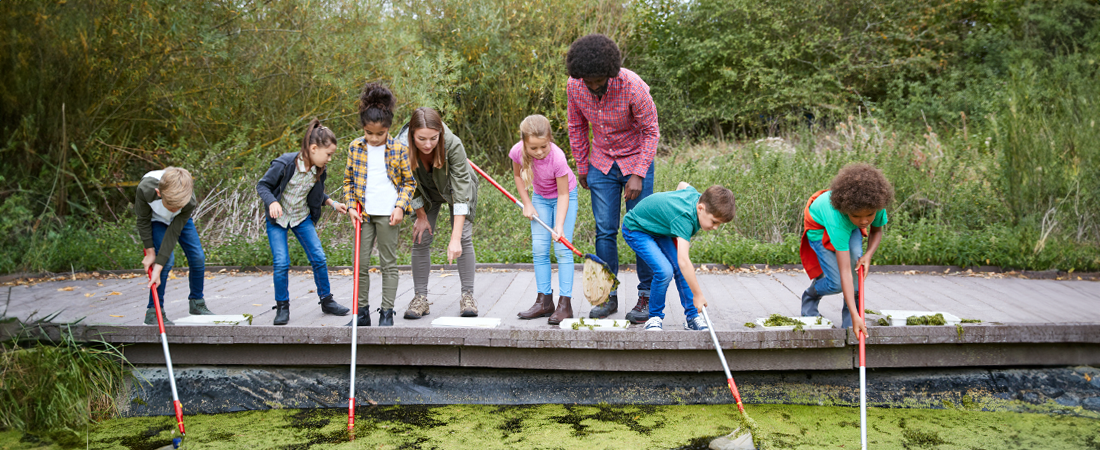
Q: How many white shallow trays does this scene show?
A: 5